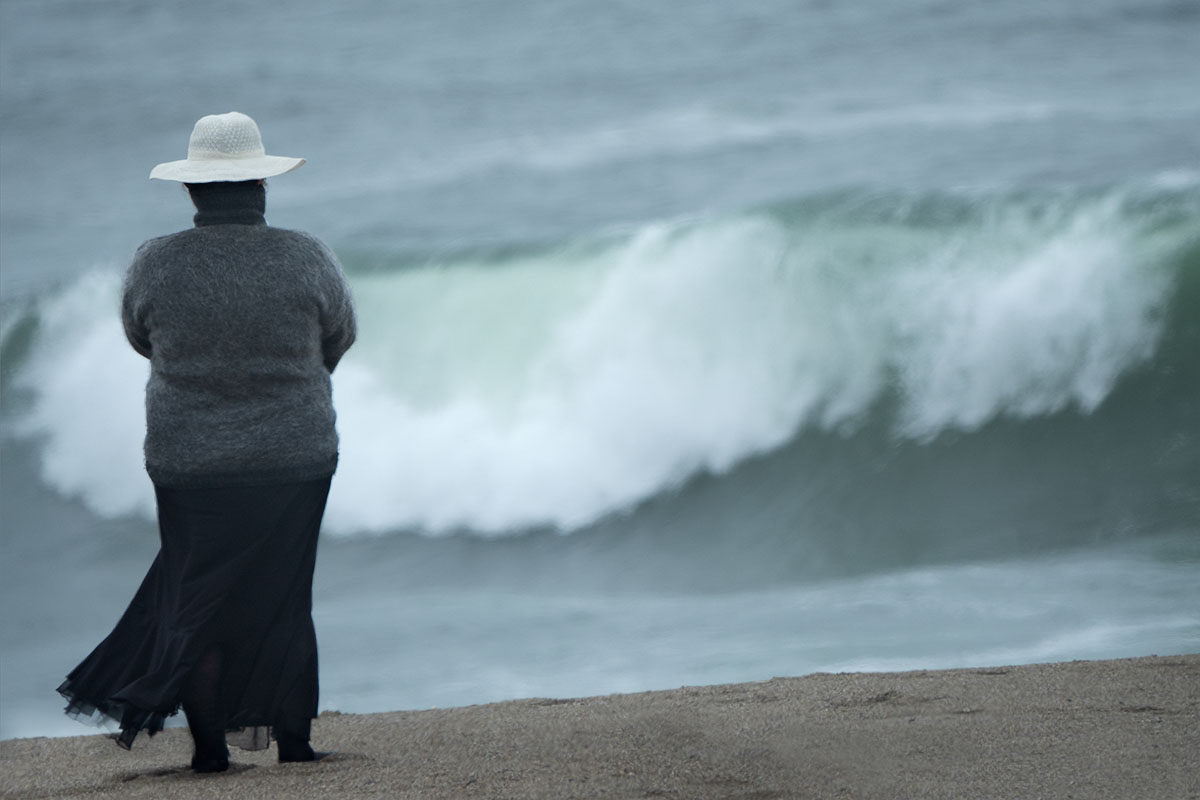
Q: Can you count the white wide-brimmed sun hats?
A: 1